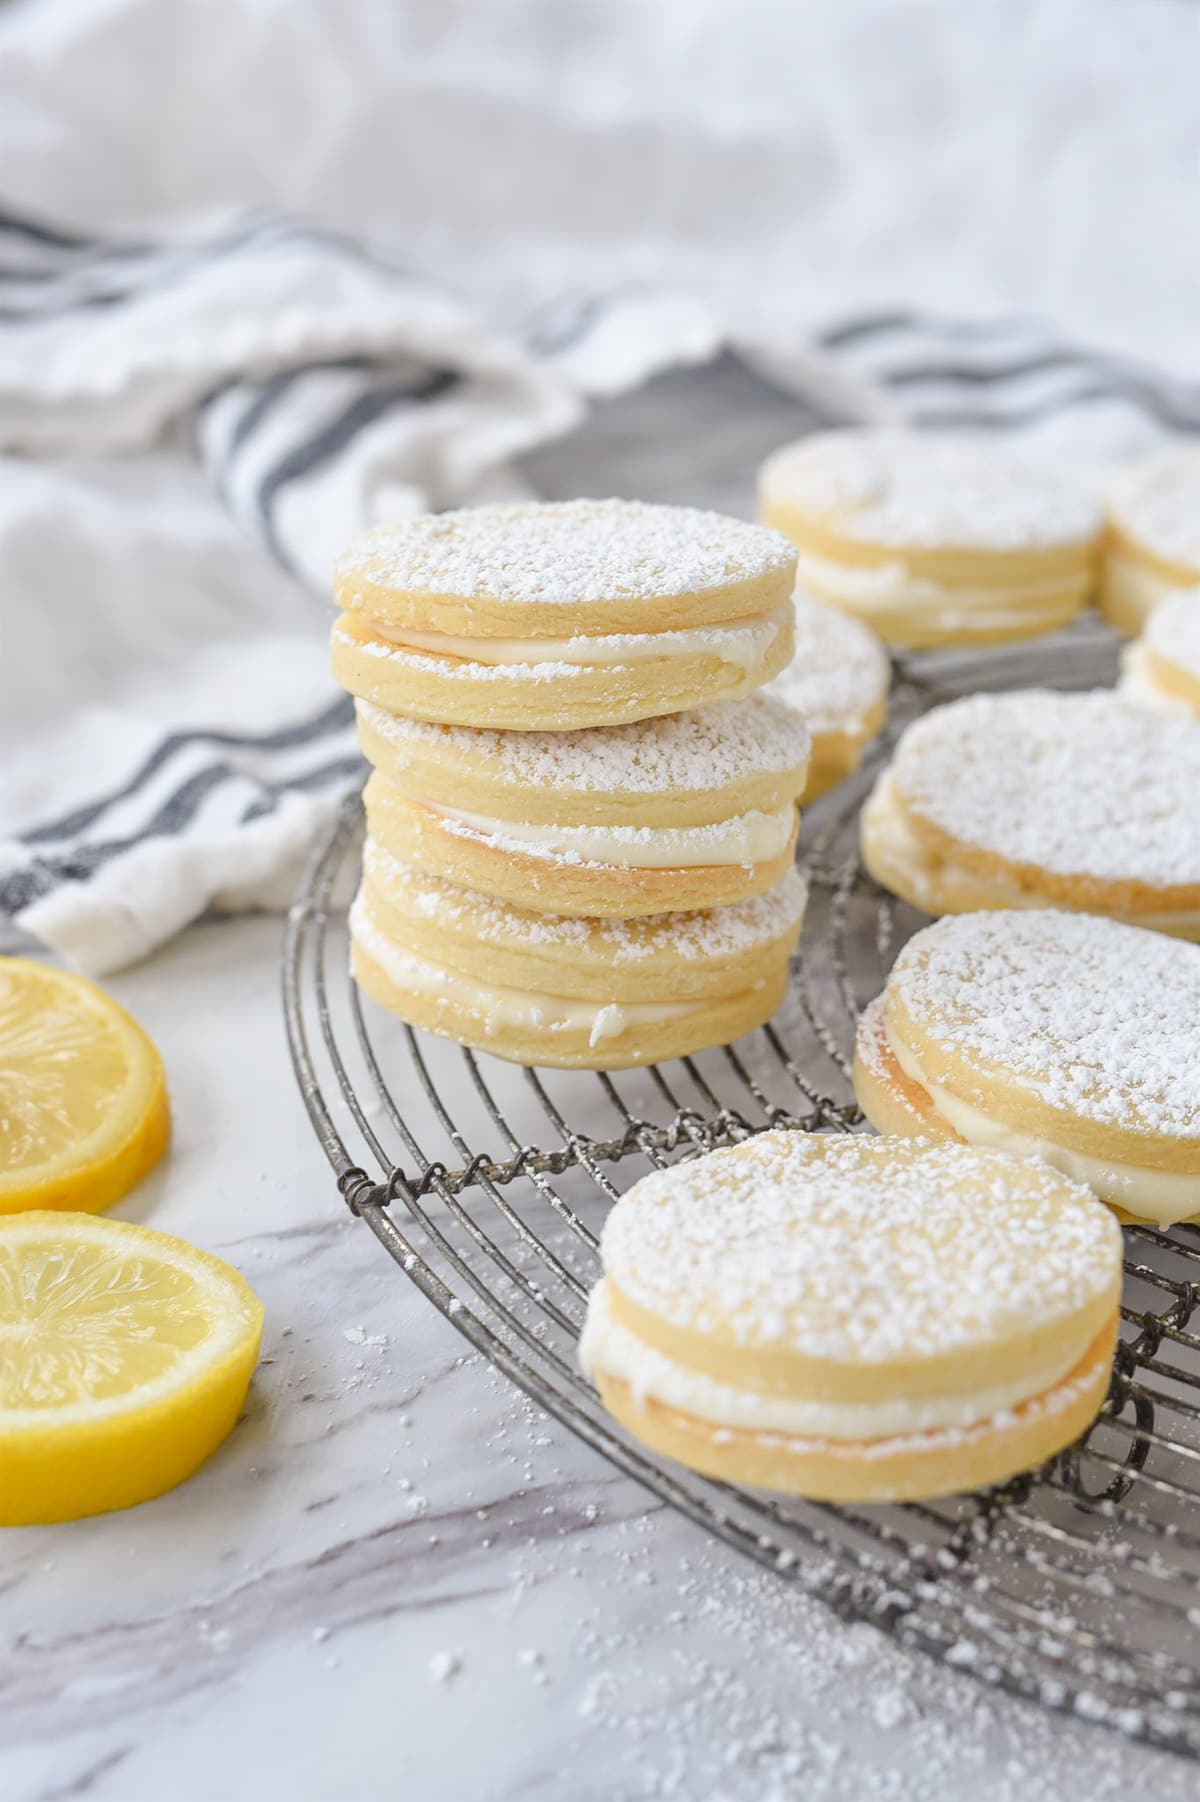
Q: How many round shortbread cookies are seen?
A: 10